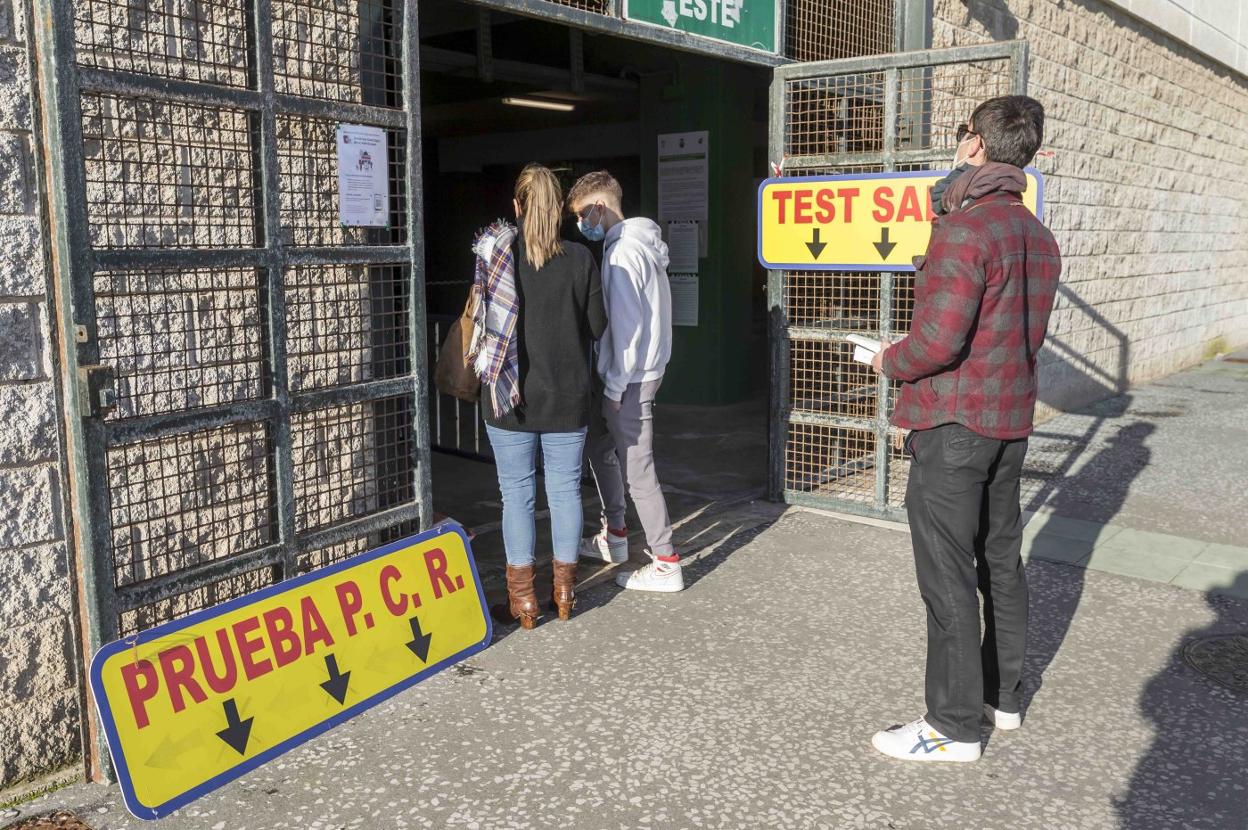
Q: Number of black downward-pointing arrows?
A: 5